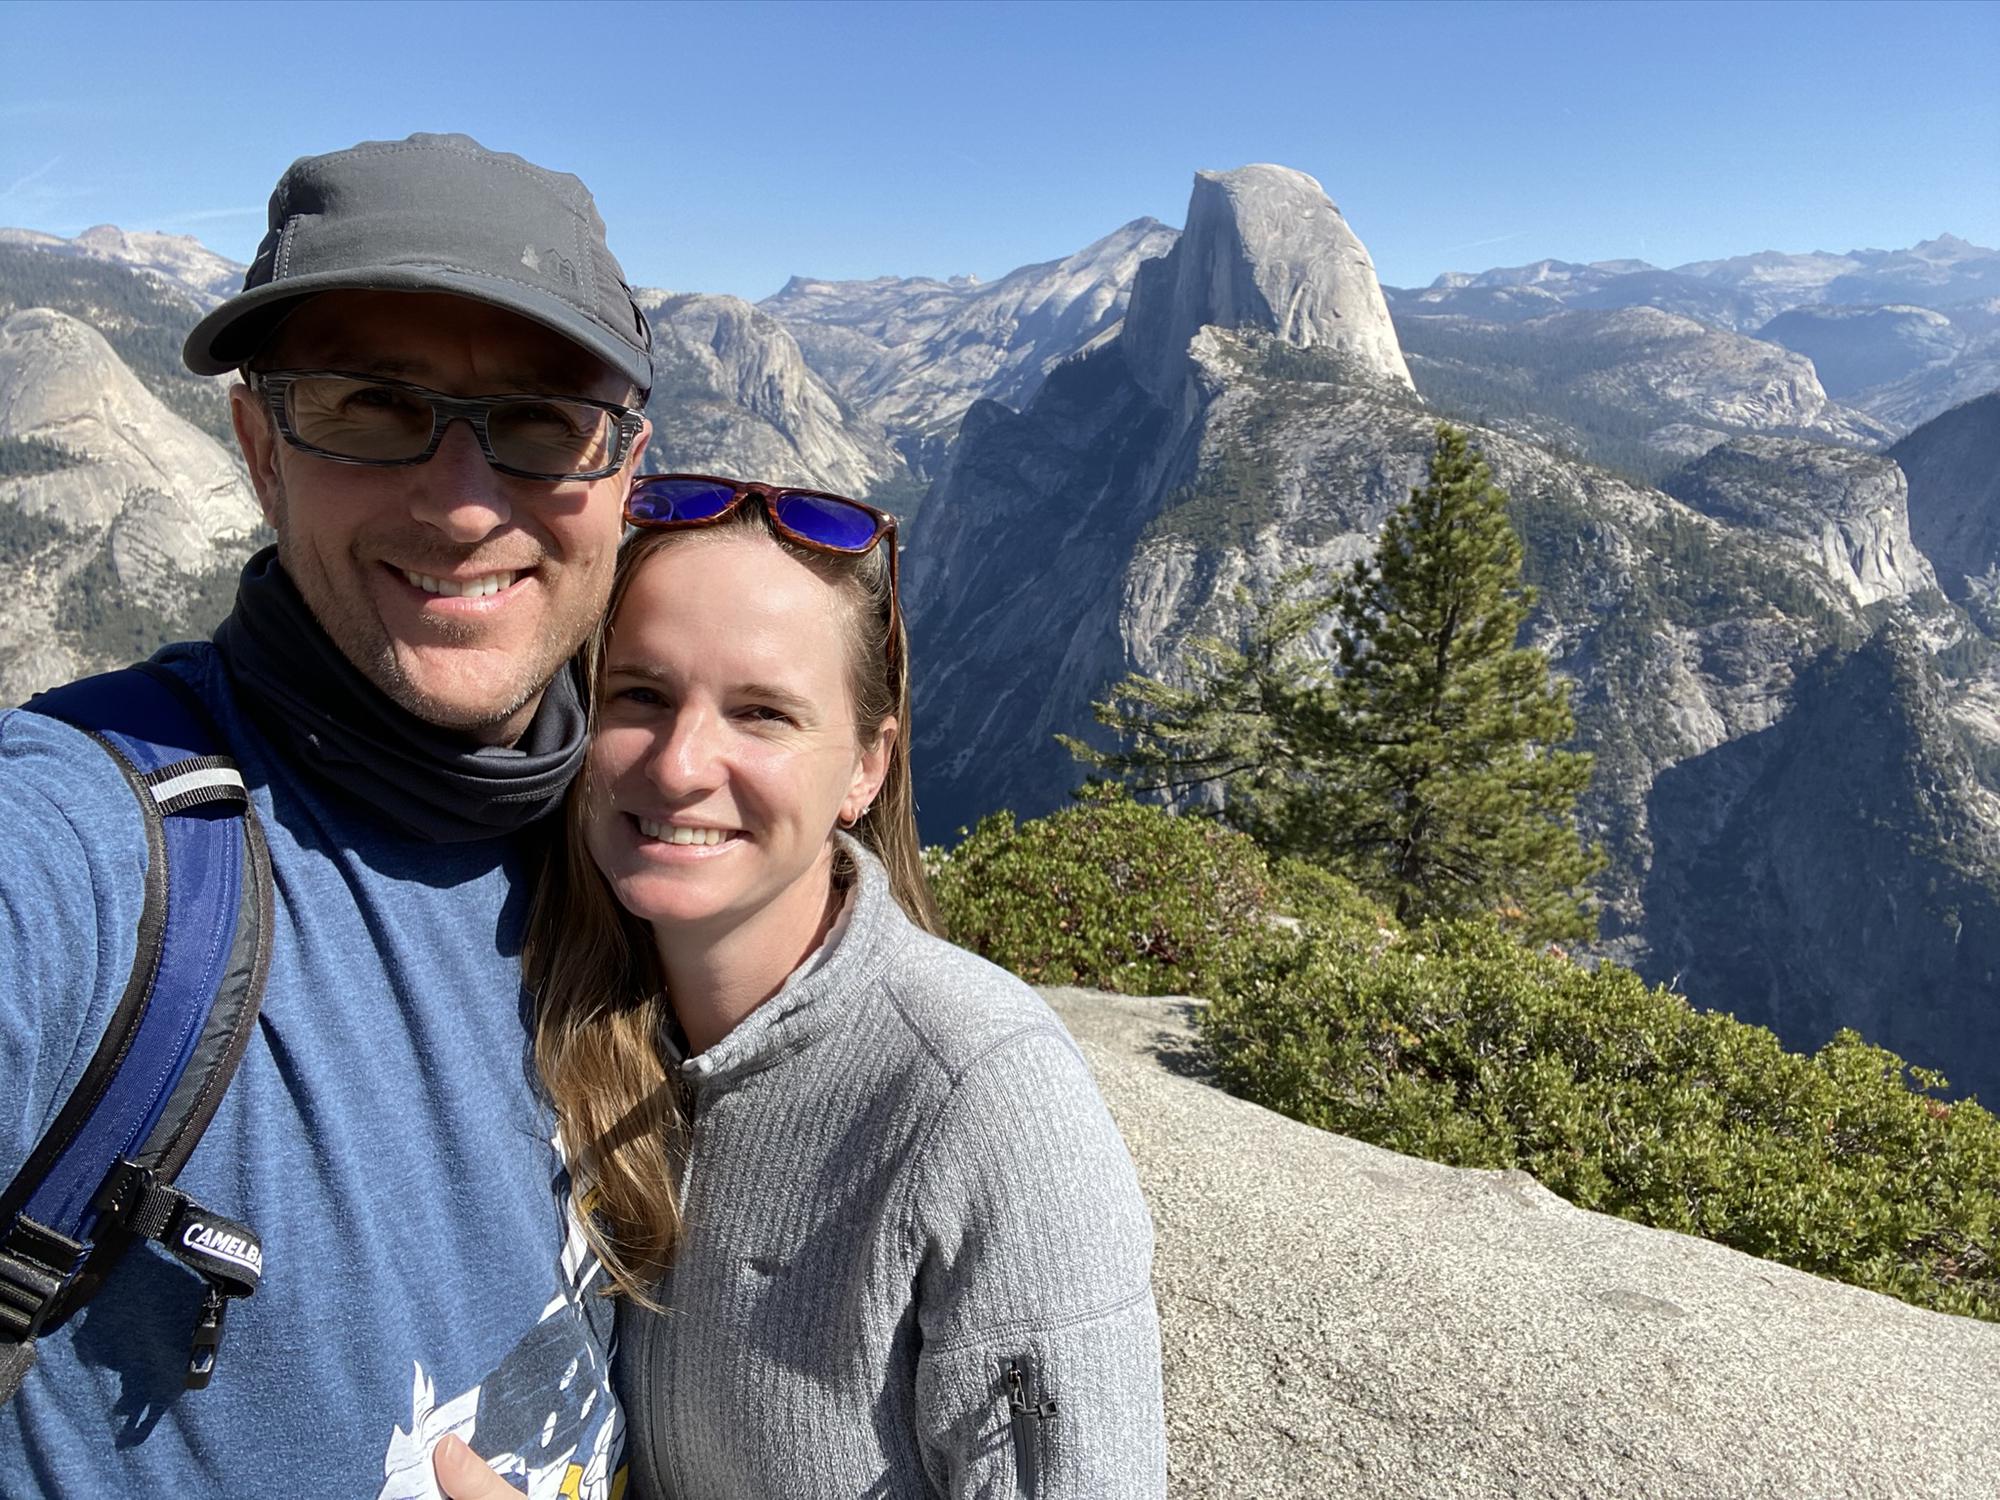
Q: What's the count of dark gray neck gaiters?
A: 1